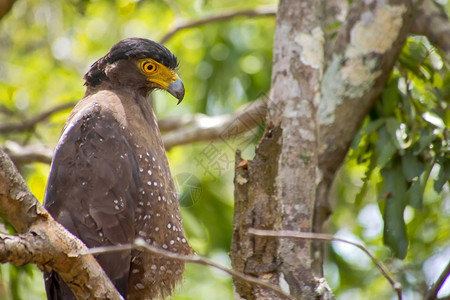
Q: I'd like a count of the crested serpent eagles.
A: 1